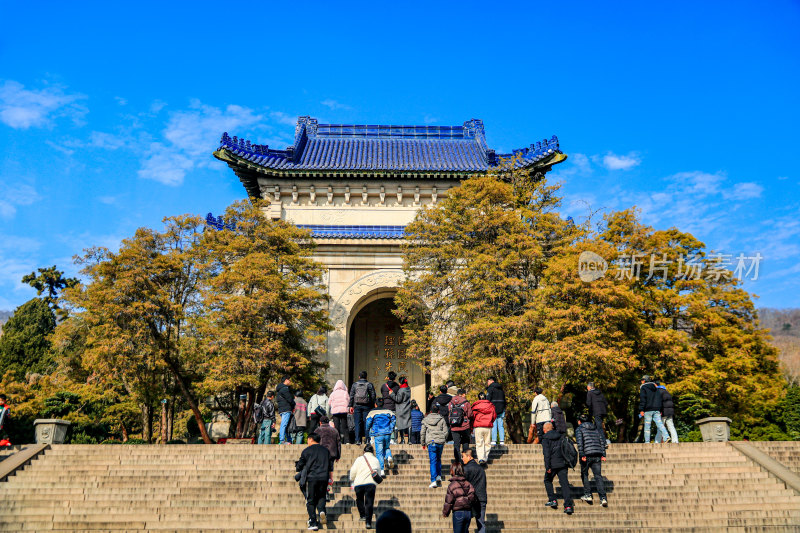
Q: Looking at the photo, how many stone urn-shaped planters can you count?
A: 2